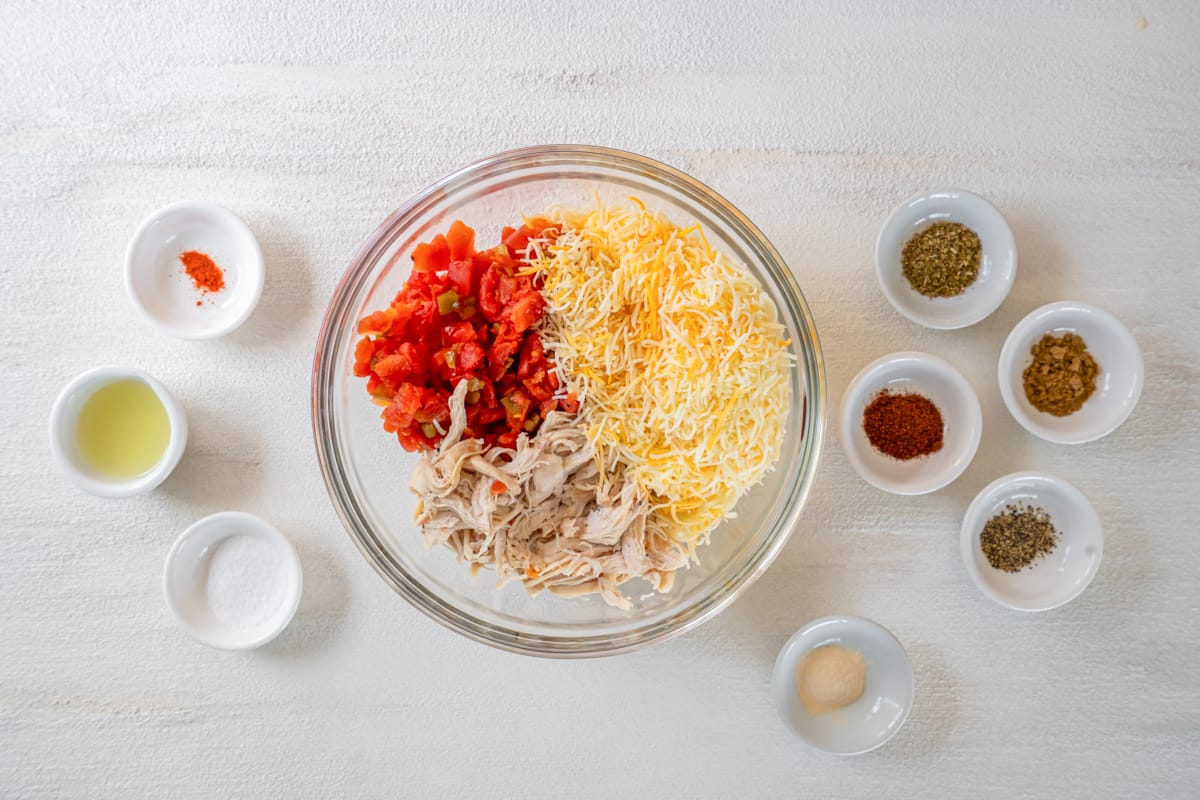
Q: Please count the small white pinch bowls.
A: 8